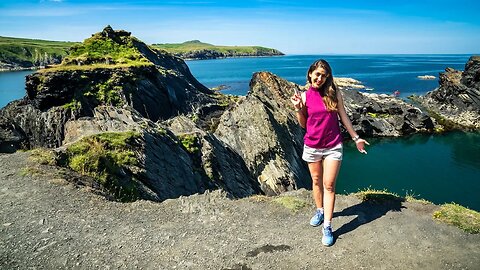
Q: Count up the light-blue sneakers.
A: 2